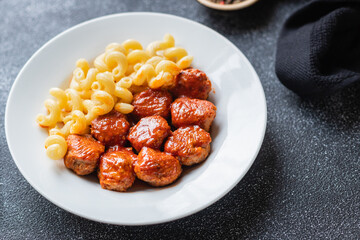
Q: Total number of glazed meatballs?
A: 9